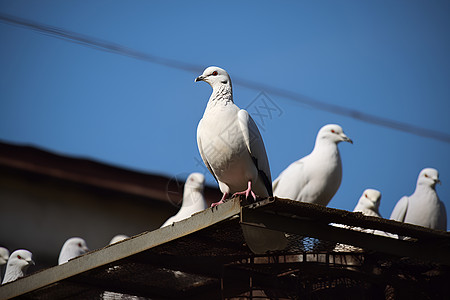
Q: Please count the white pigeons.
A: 9